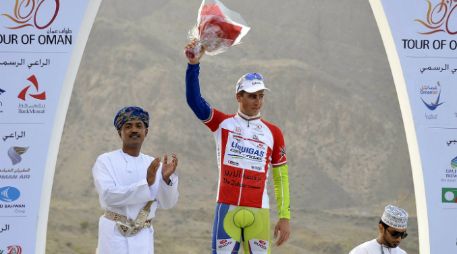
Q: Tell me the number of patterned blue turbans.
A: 1